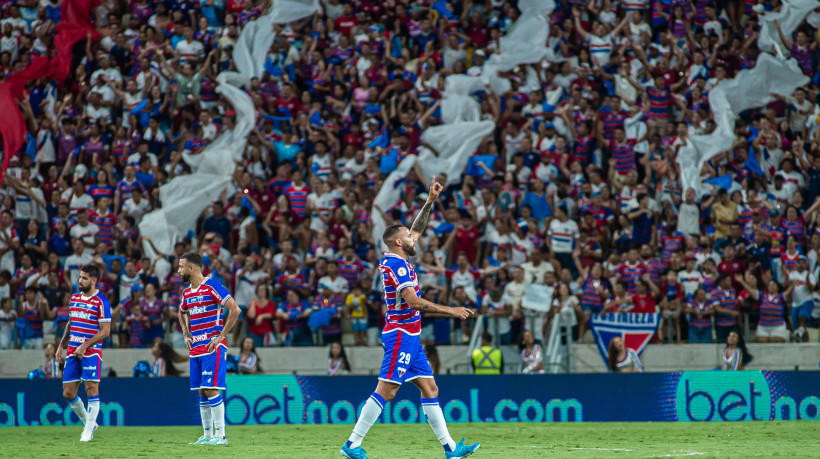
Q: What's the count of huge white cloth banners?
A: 3